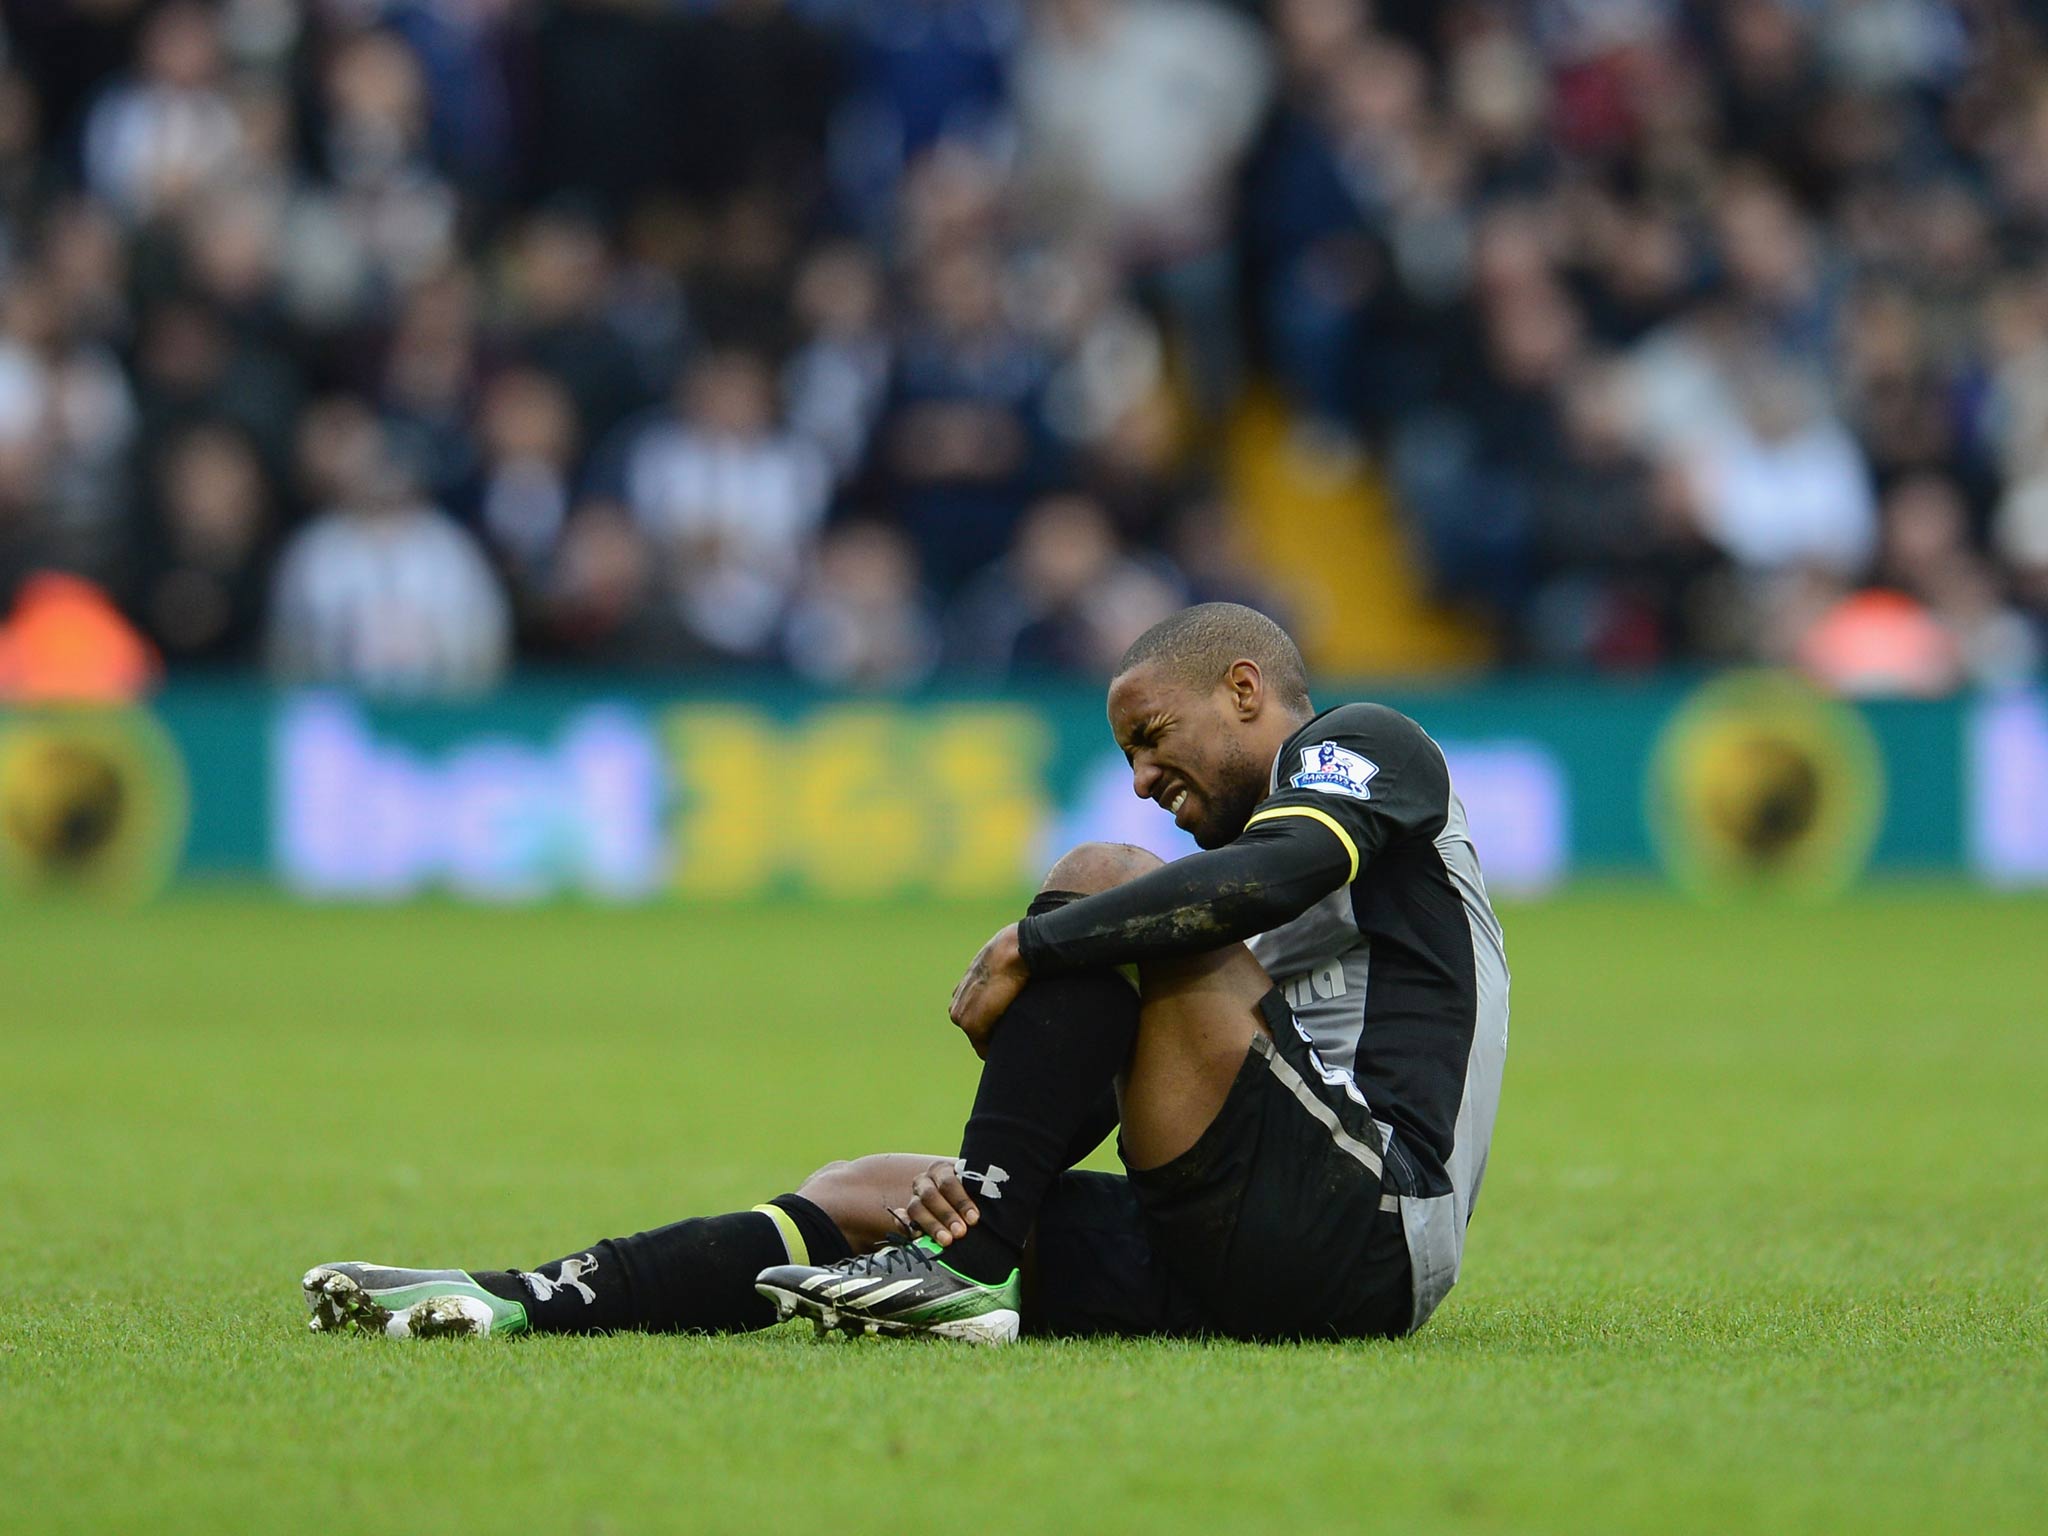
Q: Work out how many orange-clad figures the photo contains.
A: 2